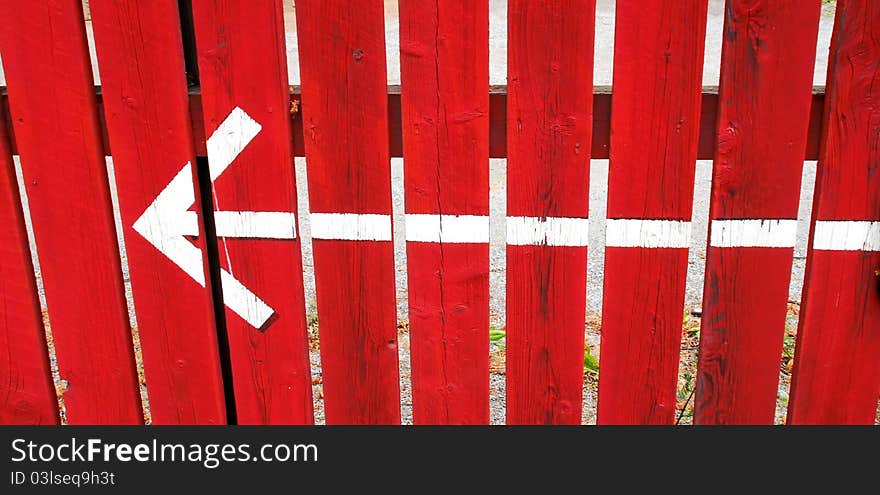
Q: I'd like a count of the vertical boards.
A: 10